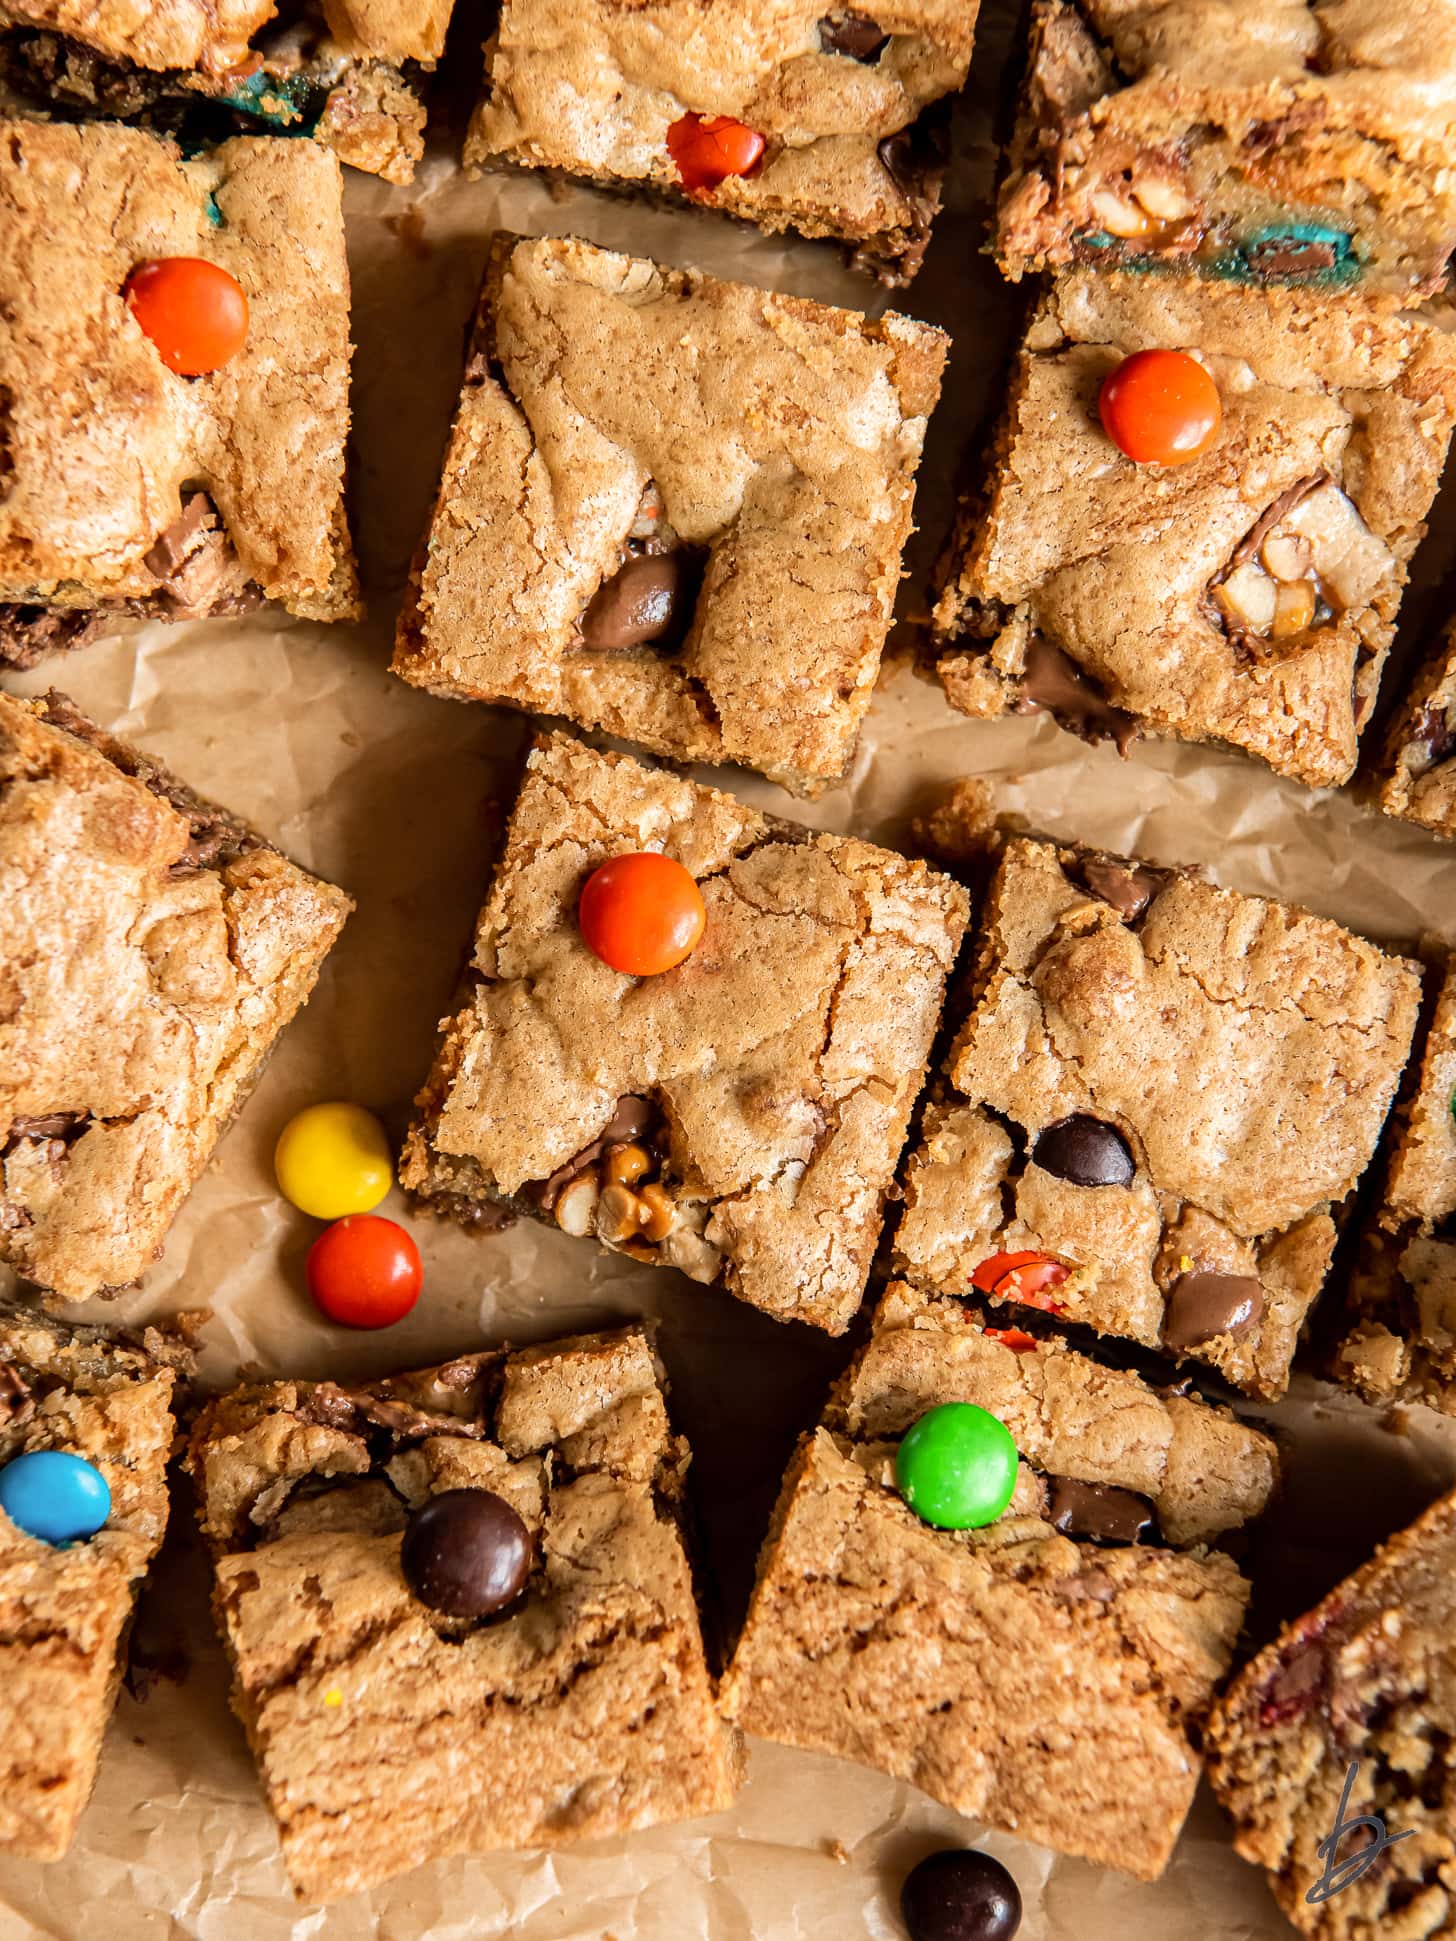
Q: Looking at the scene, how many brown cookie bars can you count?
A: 15